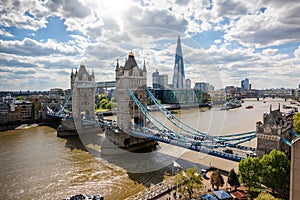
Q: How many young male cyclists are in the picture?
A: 0